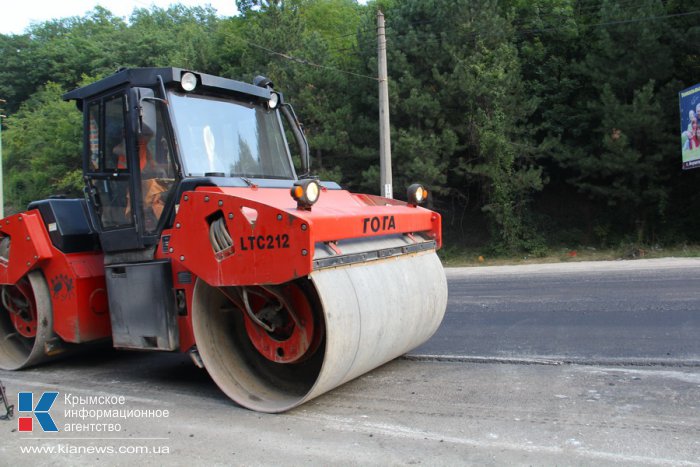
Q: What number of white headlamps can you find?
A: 4